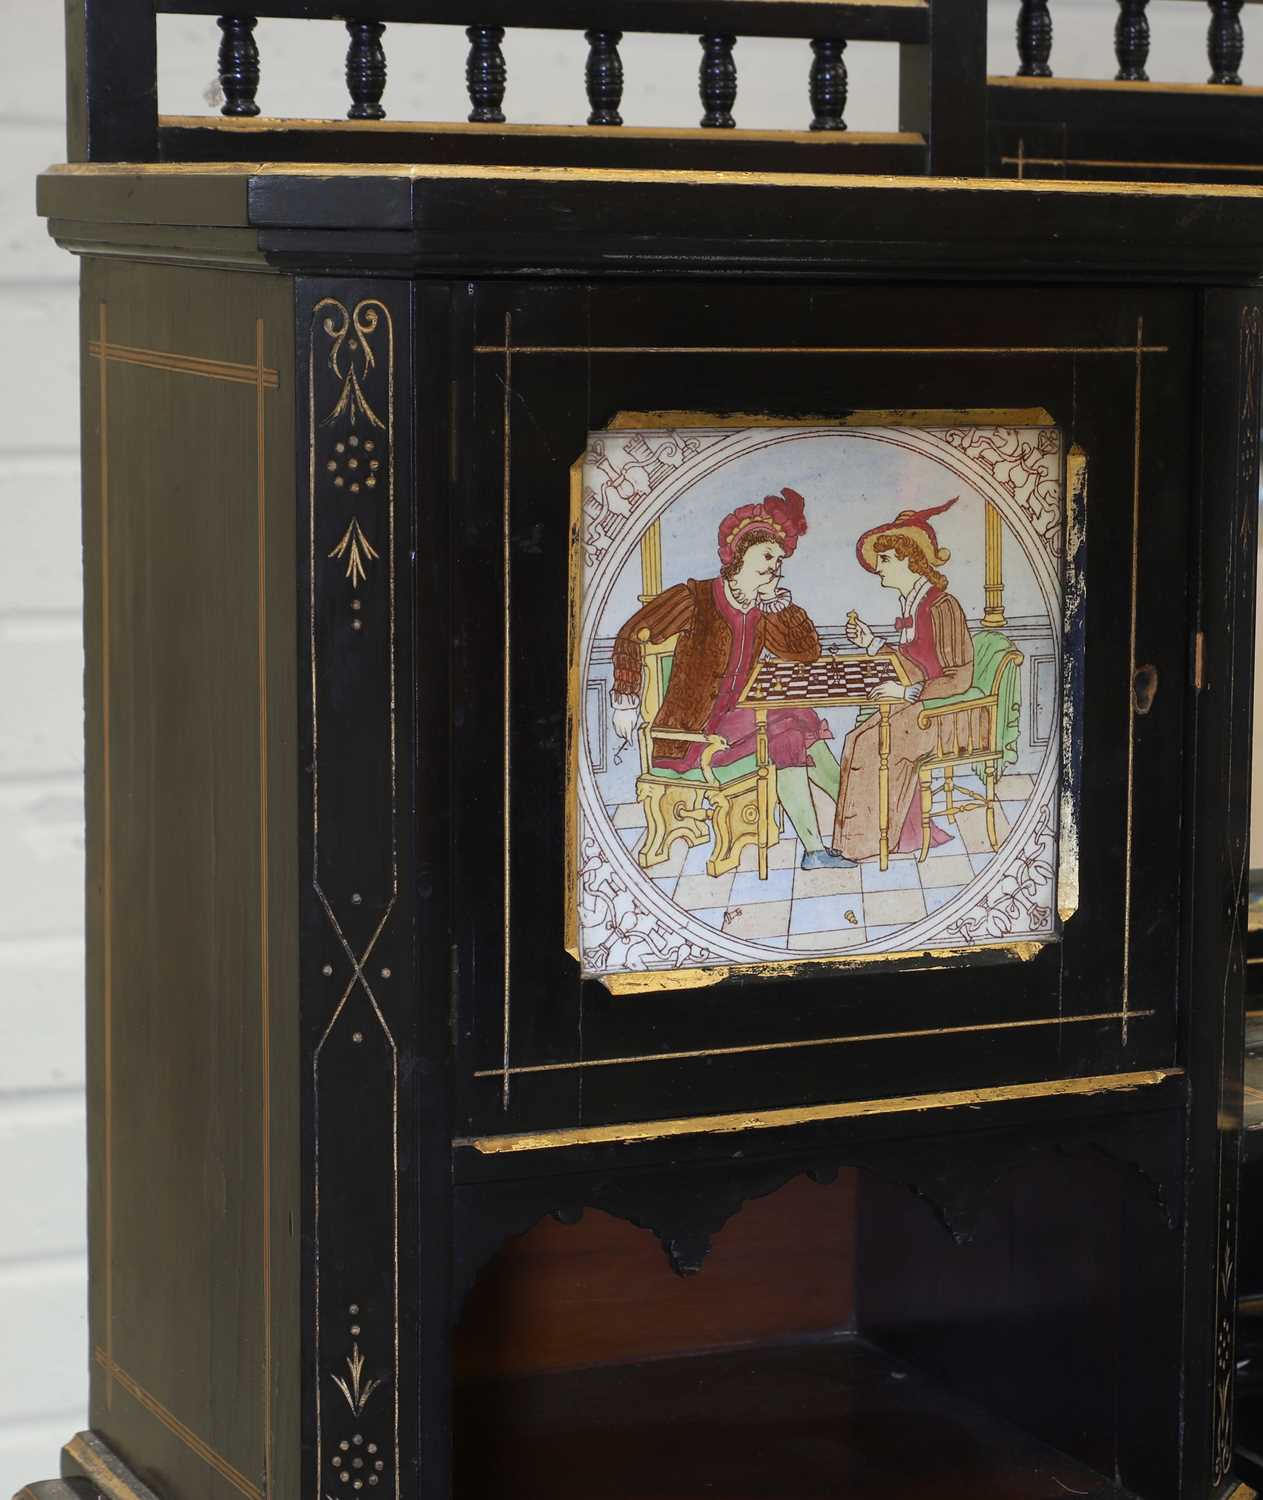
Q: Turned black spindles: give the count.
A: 9